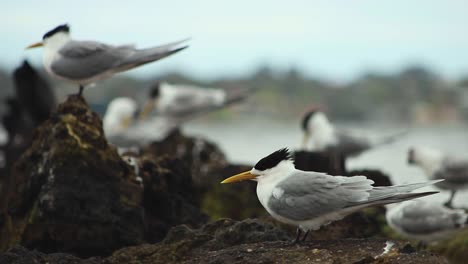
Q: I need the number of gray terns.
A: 7